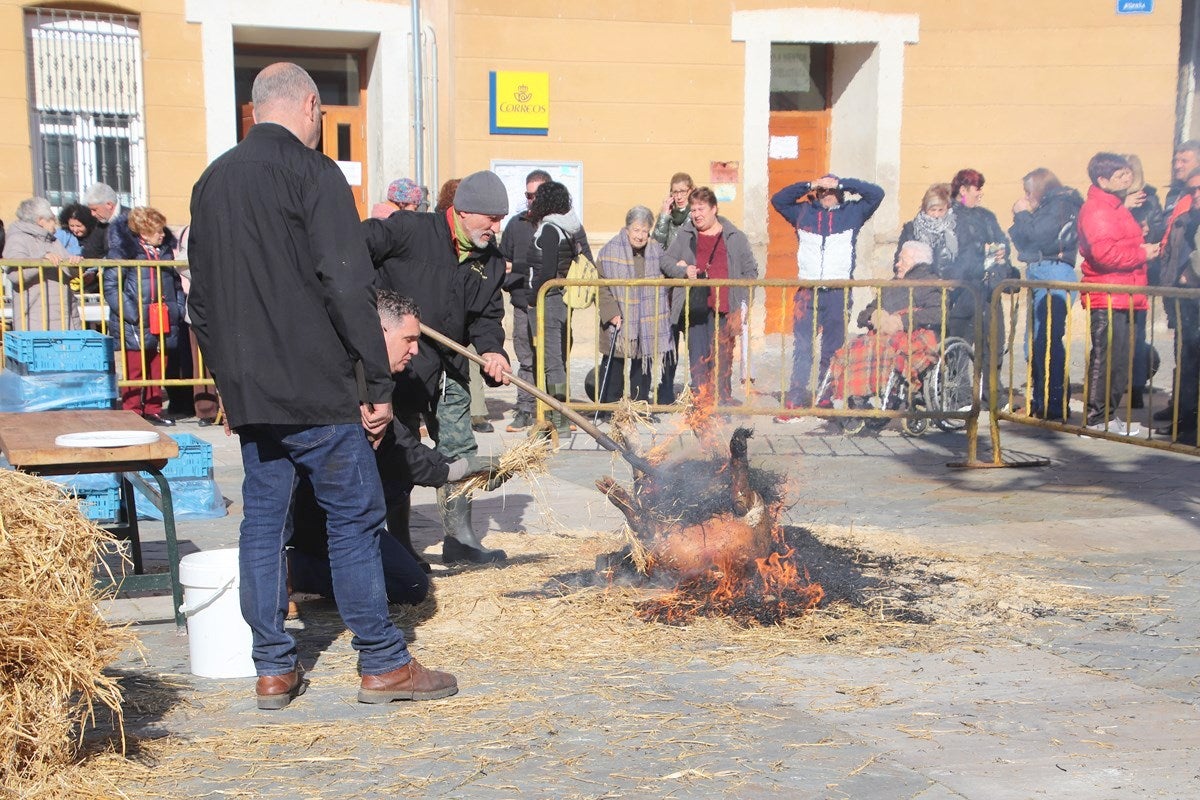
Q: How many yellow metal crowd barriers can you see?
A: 3